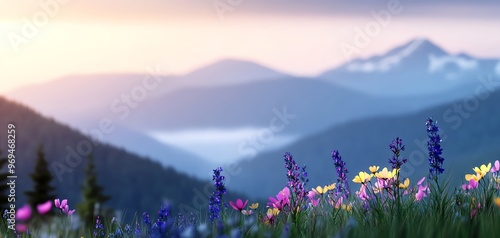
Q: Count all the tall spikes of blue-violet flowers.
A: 5